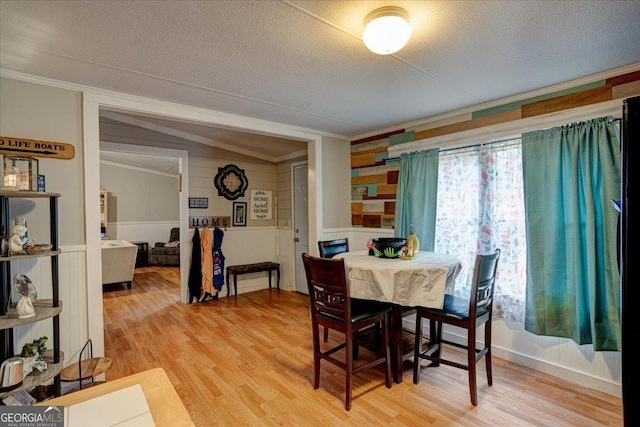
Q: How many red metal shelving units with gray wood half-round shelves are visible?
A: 0